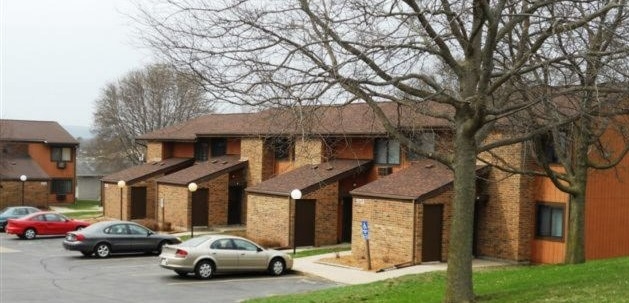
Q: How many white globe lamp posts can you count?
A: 4